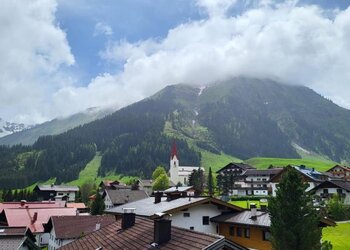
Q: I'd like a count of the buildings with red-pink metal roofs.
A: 2